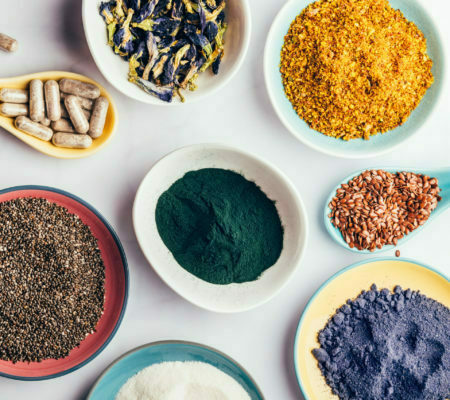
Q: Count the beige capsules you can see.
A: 14